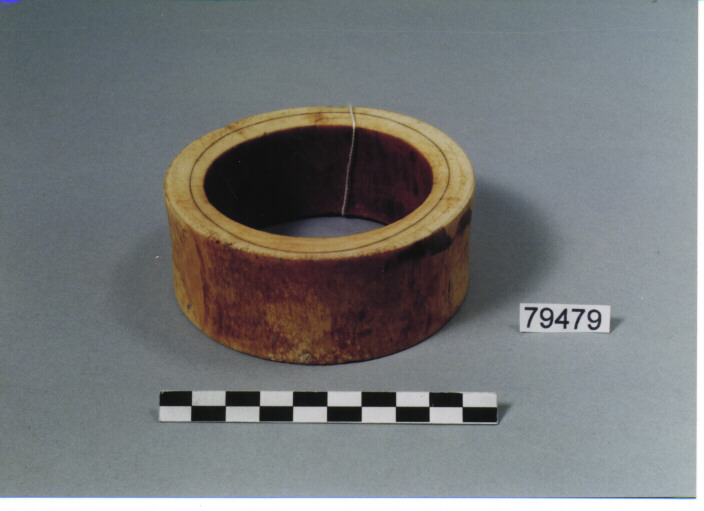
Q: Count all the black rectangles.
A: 10